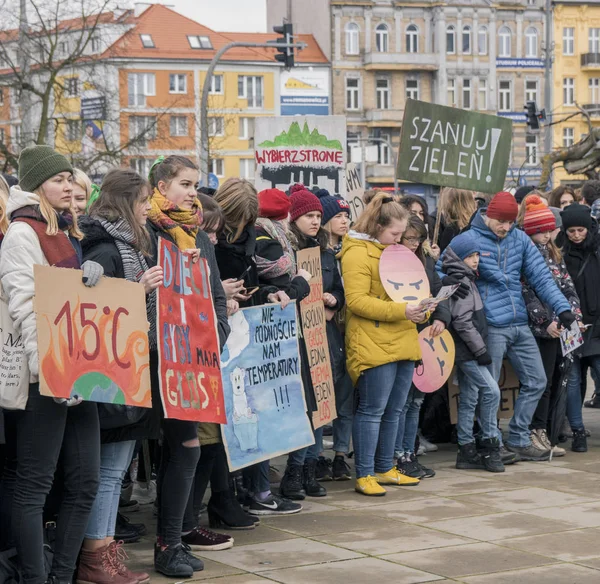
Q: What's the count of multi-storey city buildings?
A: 3